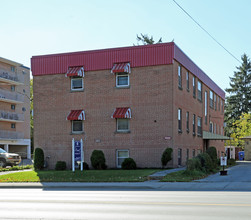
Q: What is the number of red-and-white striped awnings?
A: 4